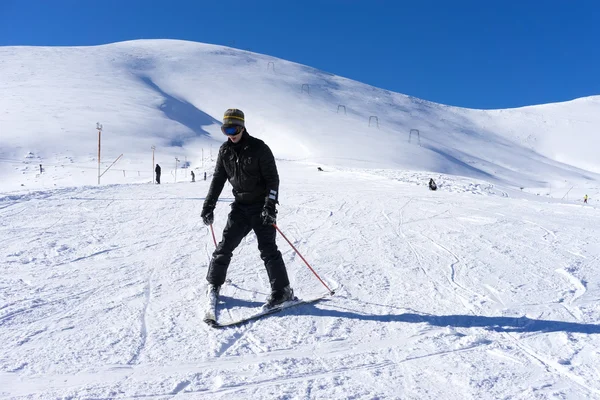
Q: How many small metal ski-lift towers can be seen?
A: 5